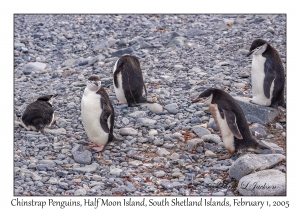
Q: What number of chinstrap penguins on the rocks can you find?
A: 5